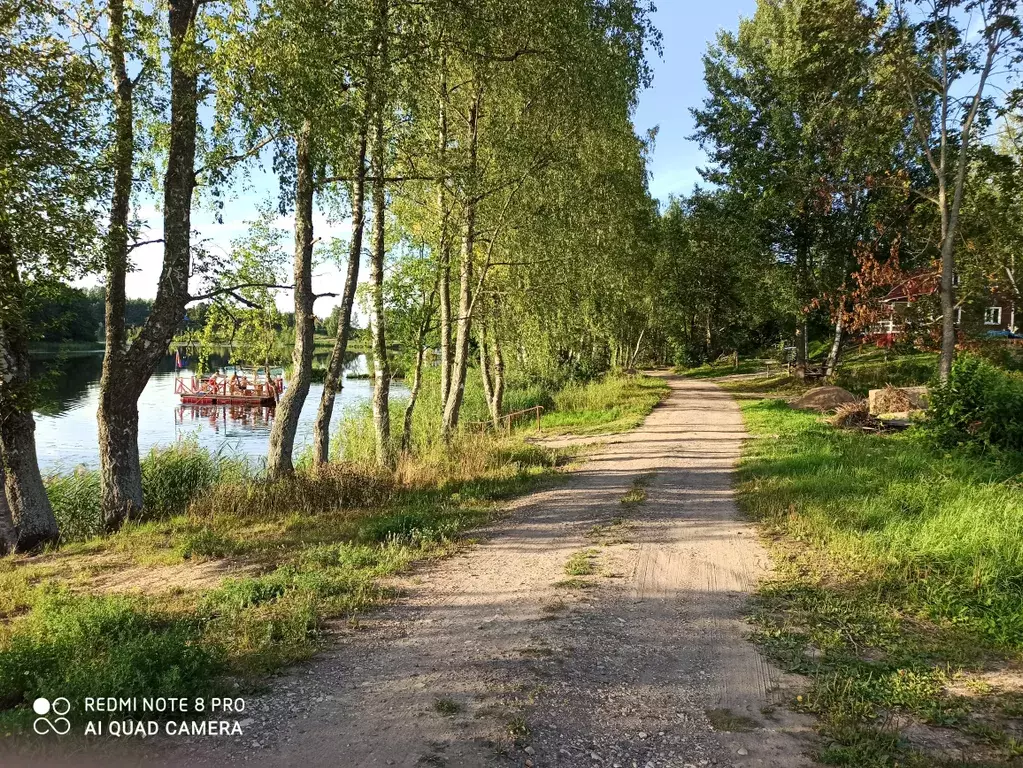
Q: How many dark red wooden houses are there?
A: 1